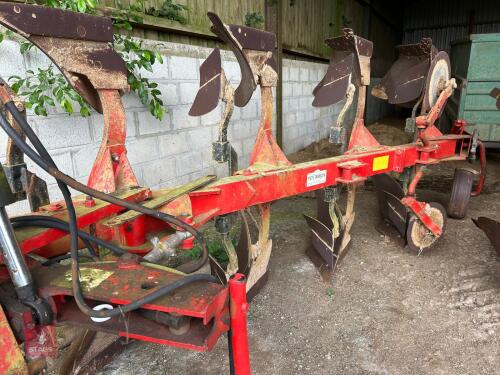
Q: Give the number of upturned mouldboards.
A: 4